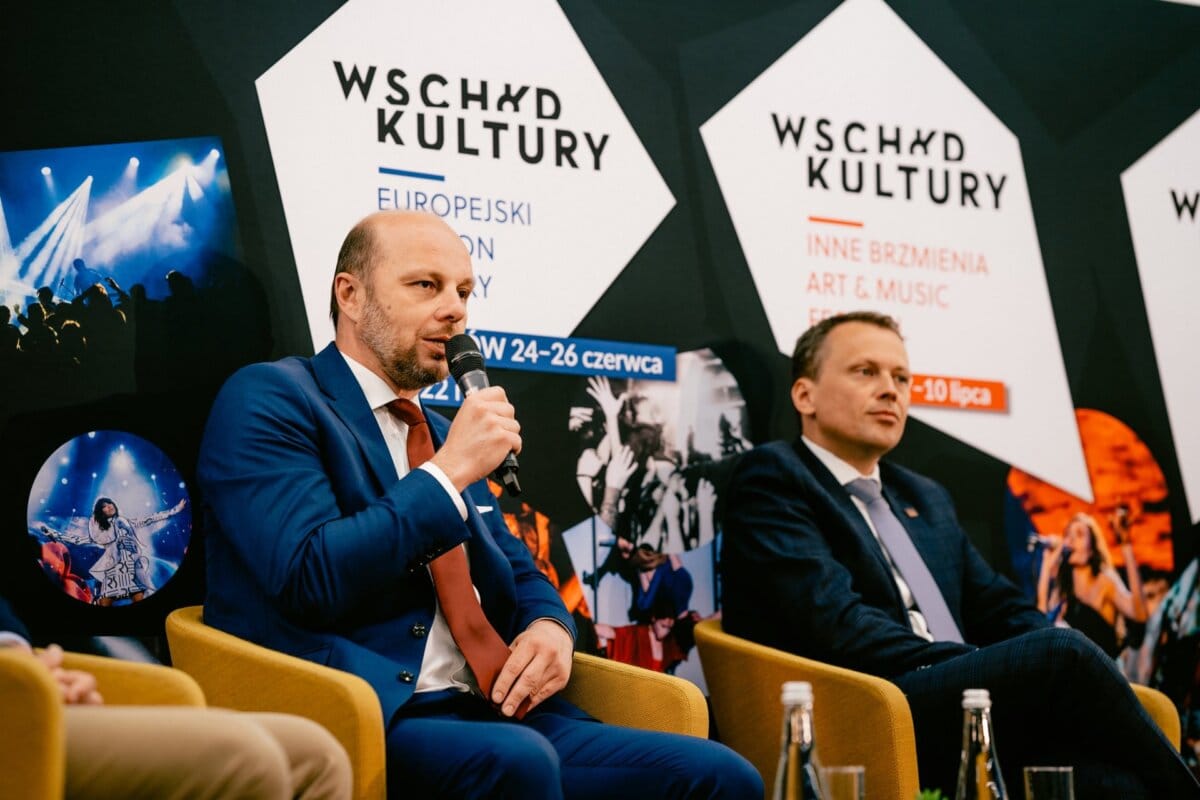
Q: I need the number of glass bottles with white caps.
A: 2